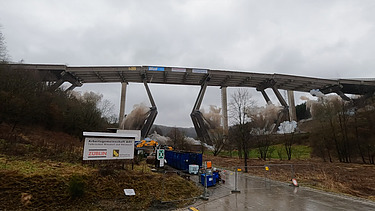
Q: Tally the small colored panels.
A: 4